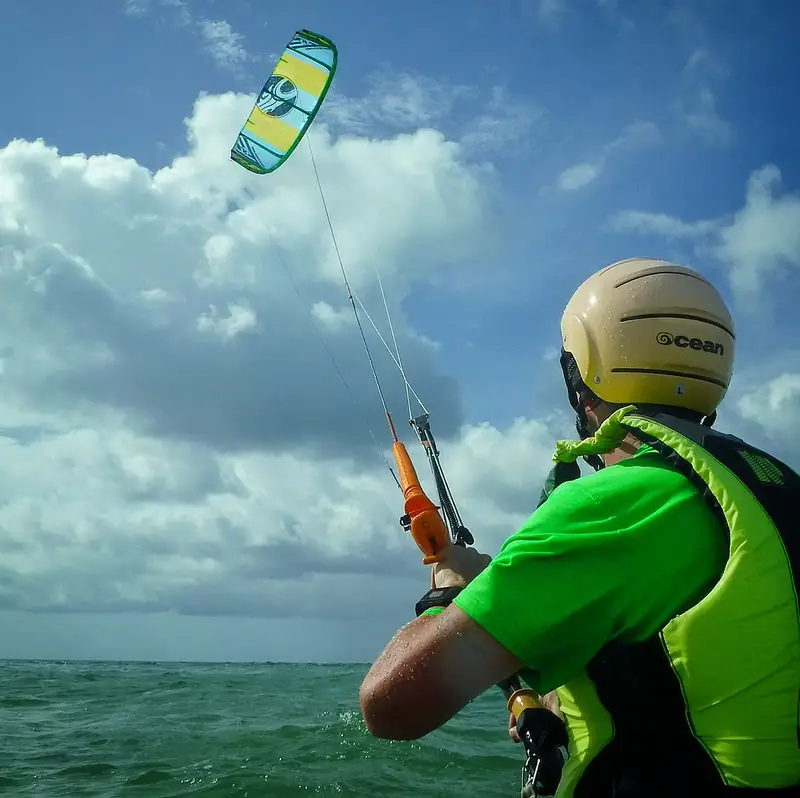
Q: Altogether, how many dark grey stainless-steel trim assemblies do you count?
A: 1